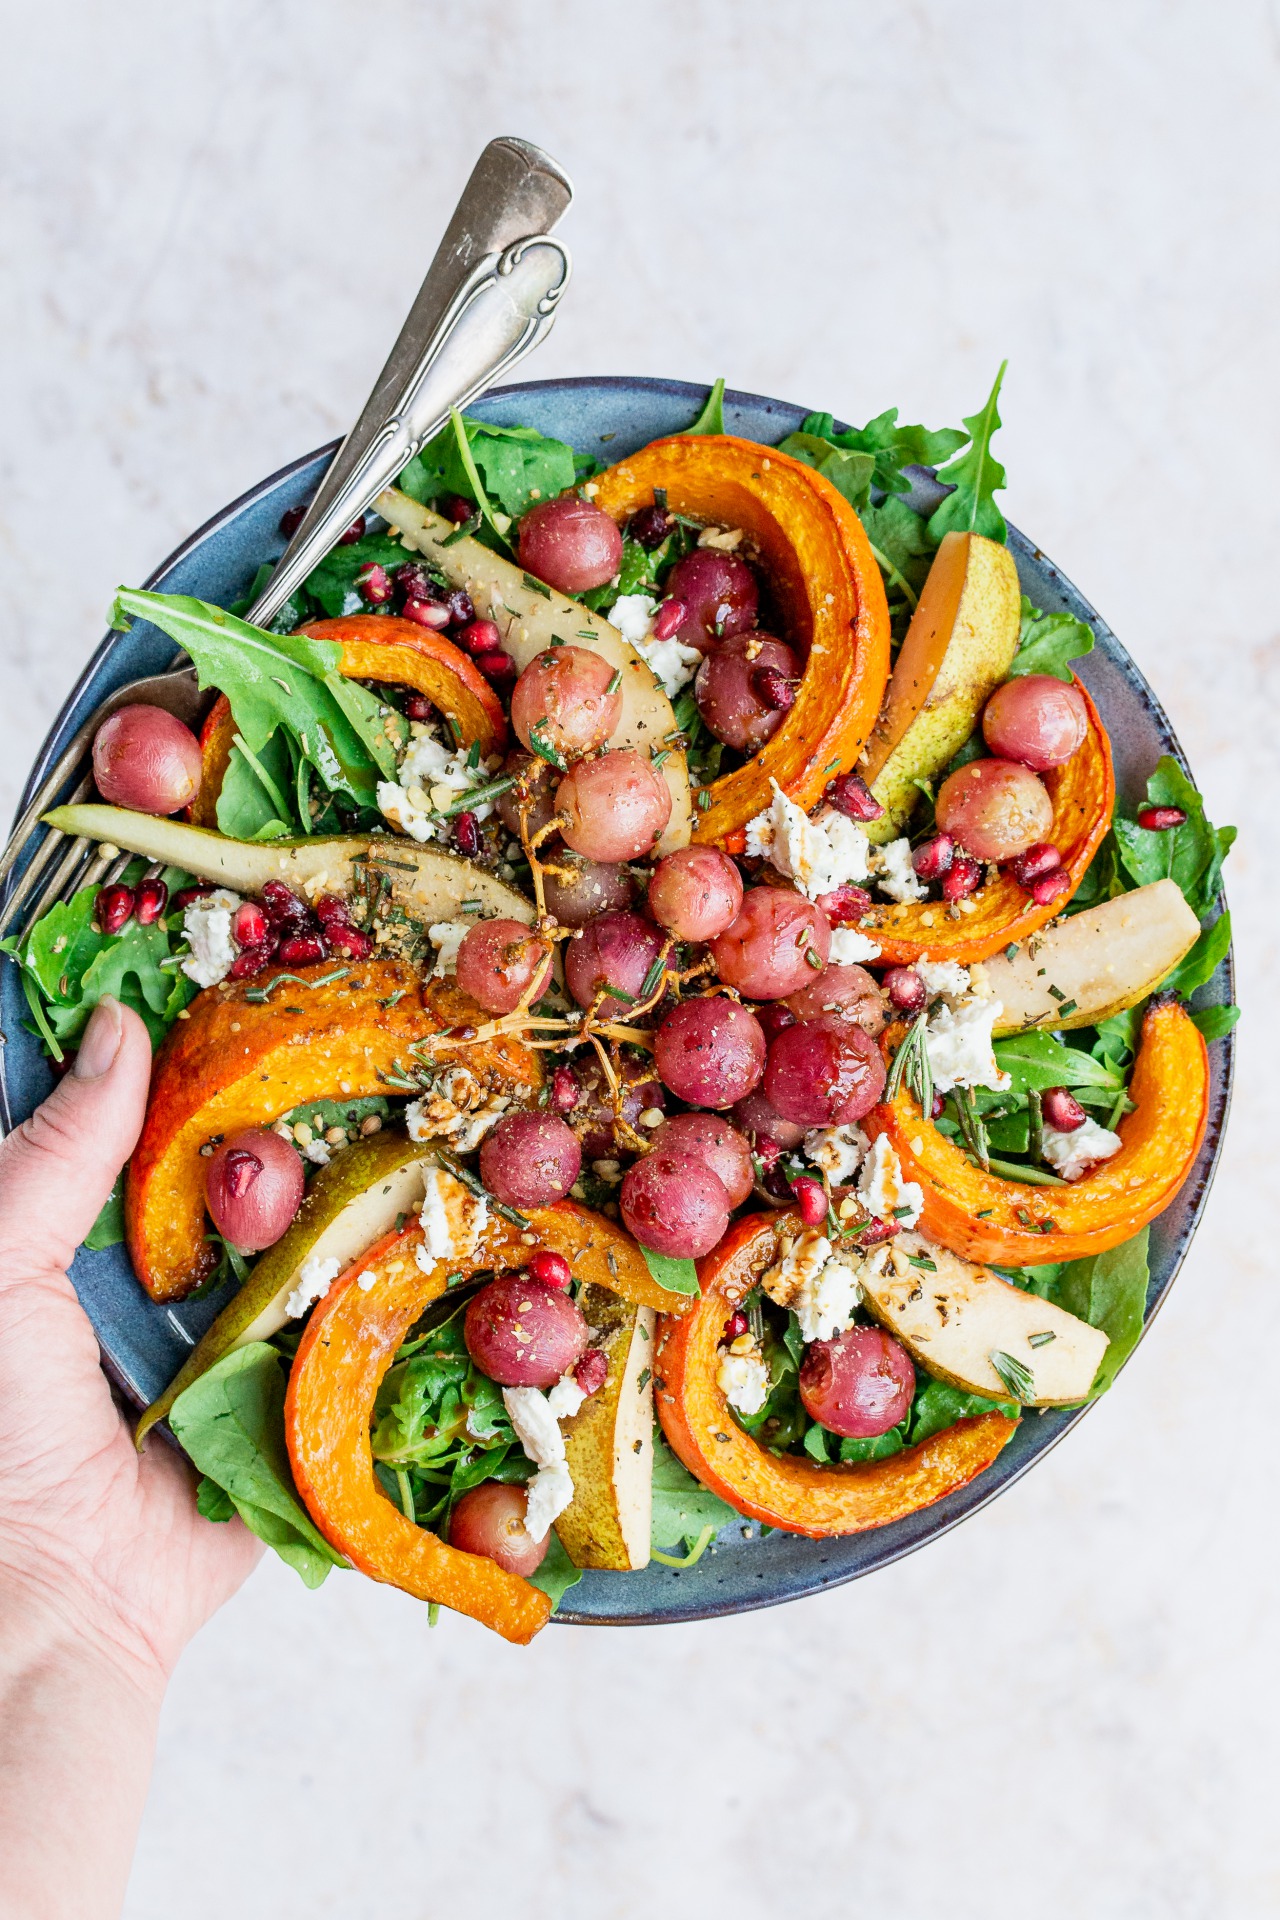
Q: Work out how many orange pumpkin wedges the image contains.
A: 7